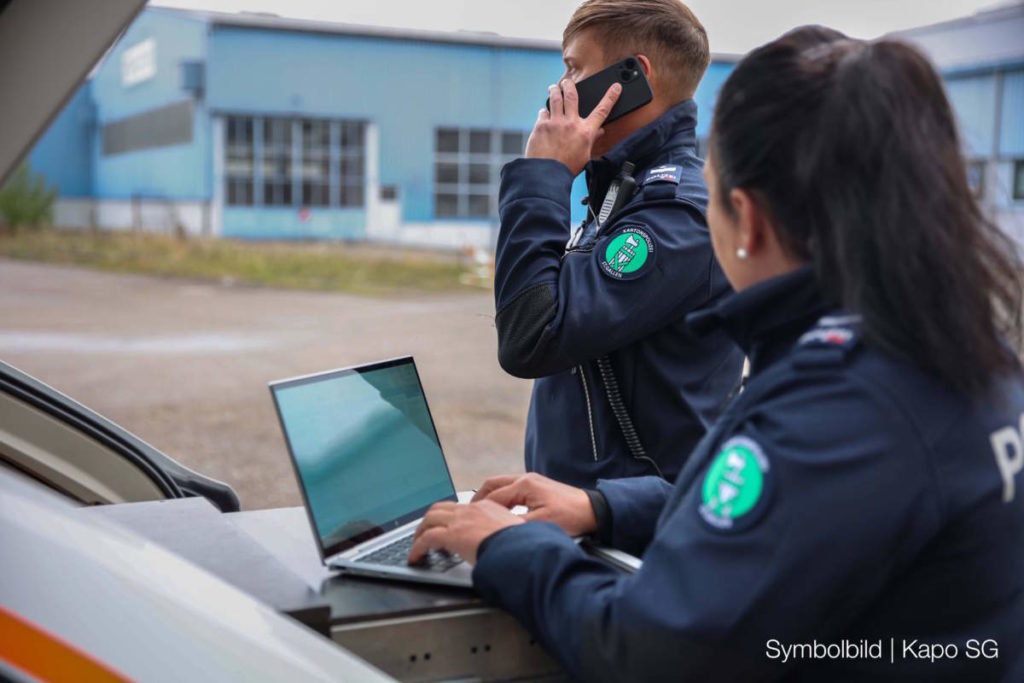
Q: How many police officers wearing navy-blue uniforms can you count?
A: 2